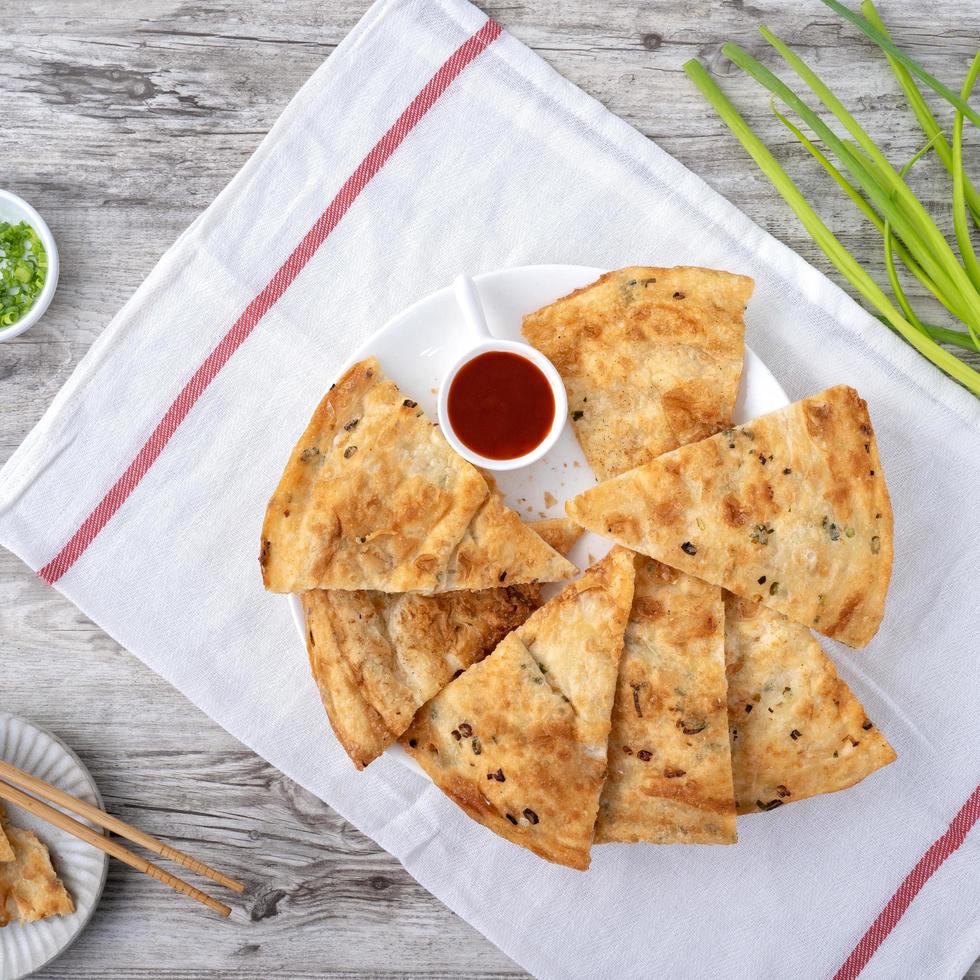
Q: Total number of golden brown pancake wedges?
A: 7